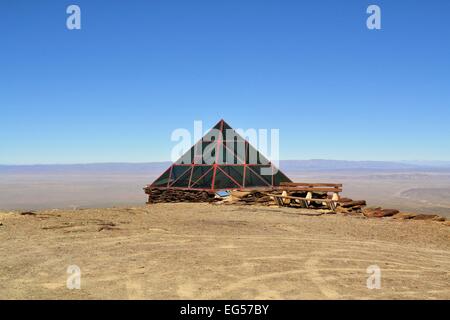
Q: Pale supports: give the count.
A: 3